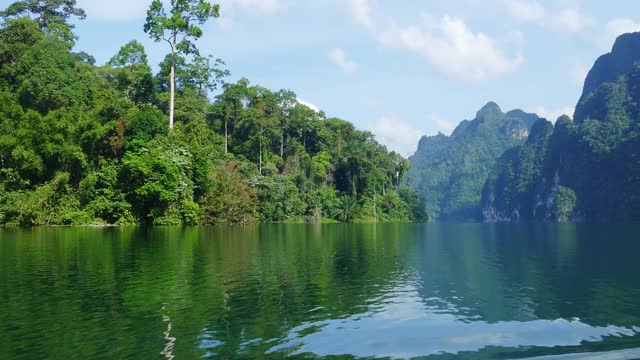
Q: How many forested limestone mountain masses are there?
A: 2